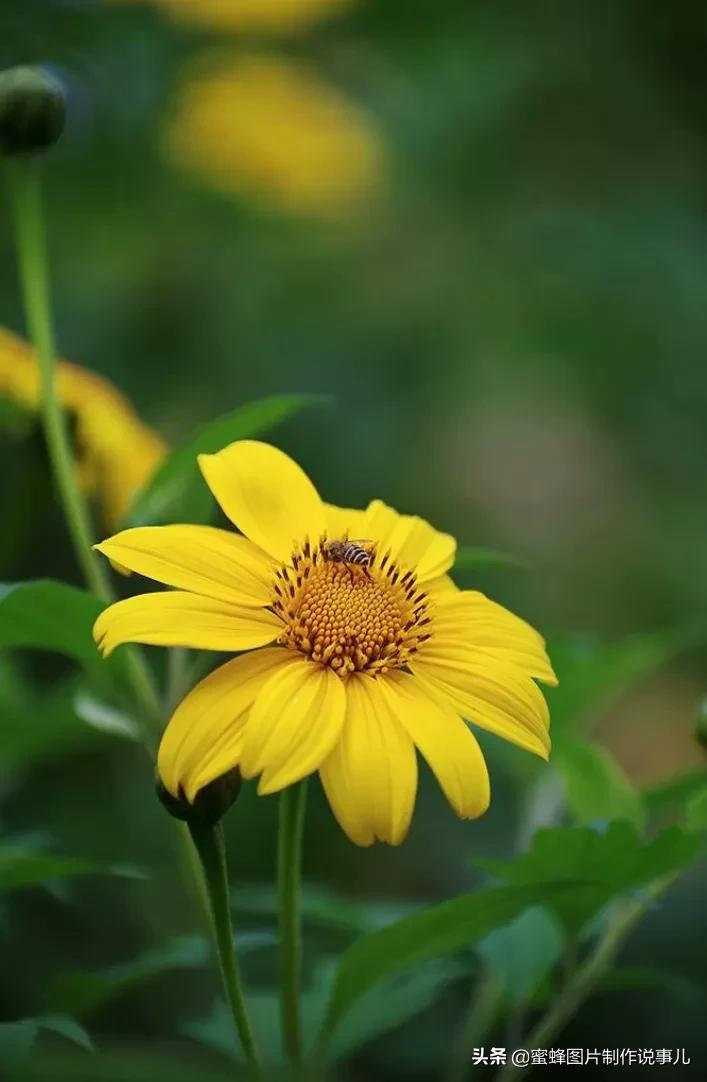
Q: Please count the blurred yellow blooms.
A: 3